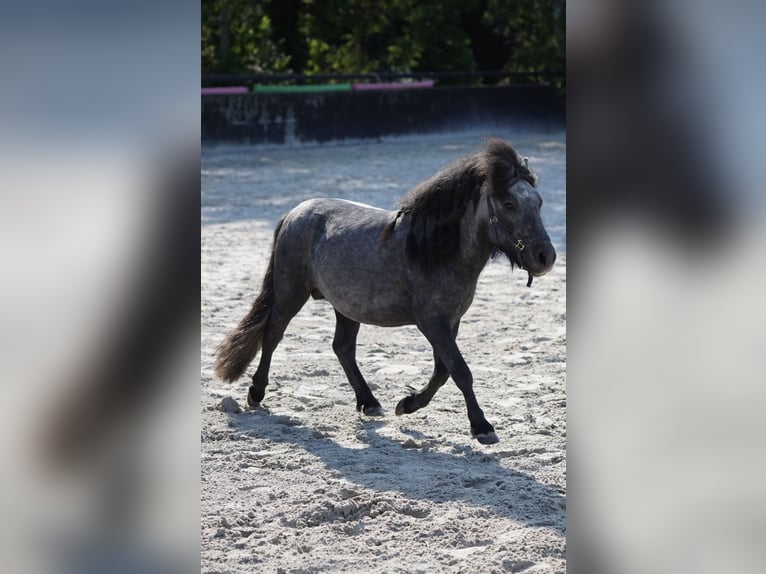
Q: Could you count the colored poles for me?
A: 3